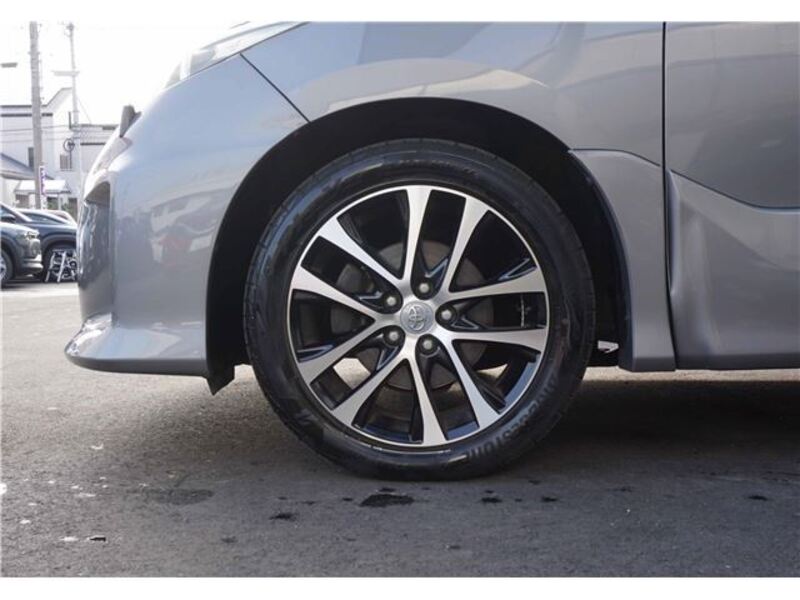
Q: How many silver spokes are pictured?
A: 10